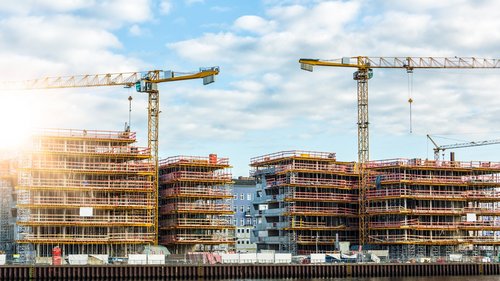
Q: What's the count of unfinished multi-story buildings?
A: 4